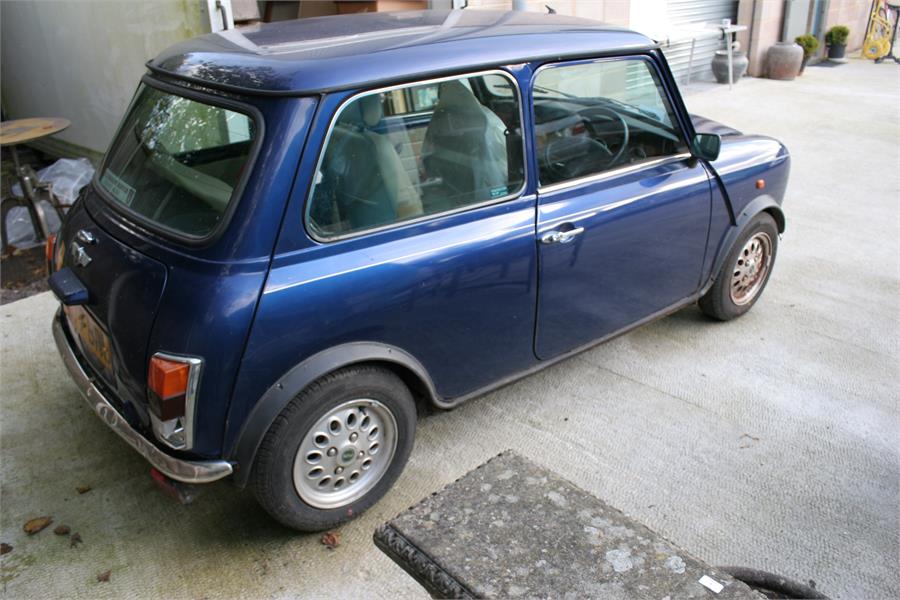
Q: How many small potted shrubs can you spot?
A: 2